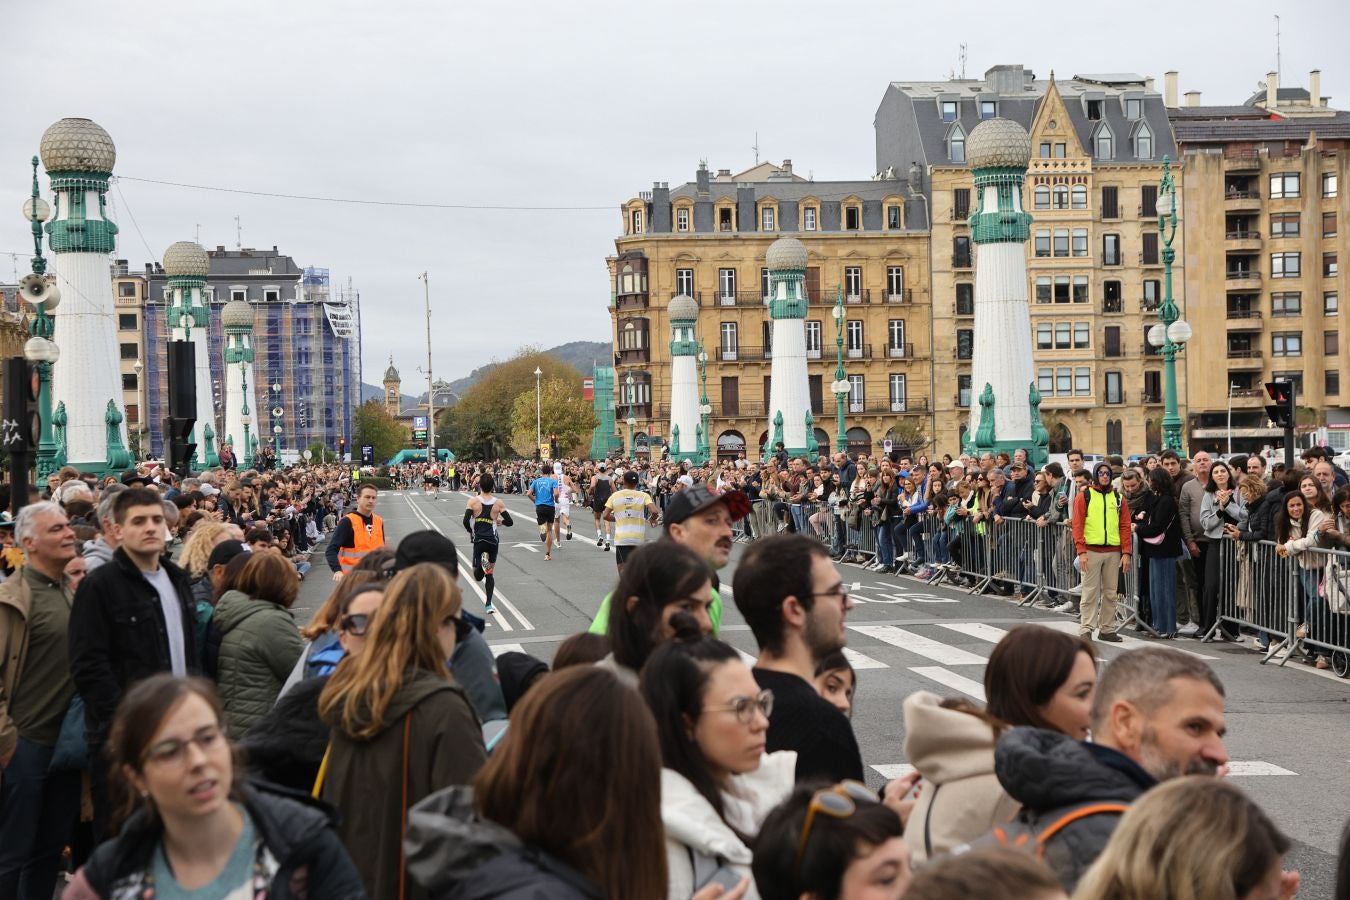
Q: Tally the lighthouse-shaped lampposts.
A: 6